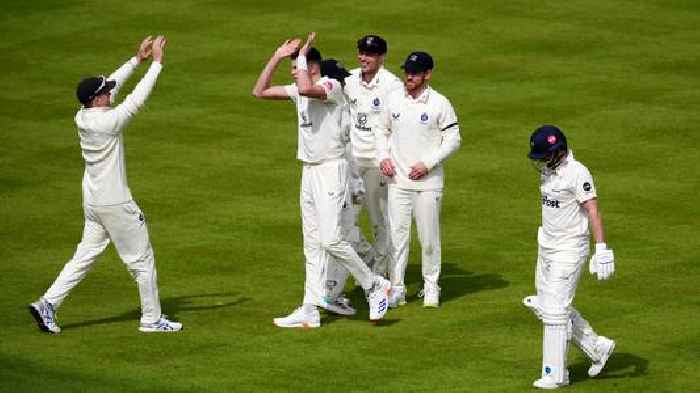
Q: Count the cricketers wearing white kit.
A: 6